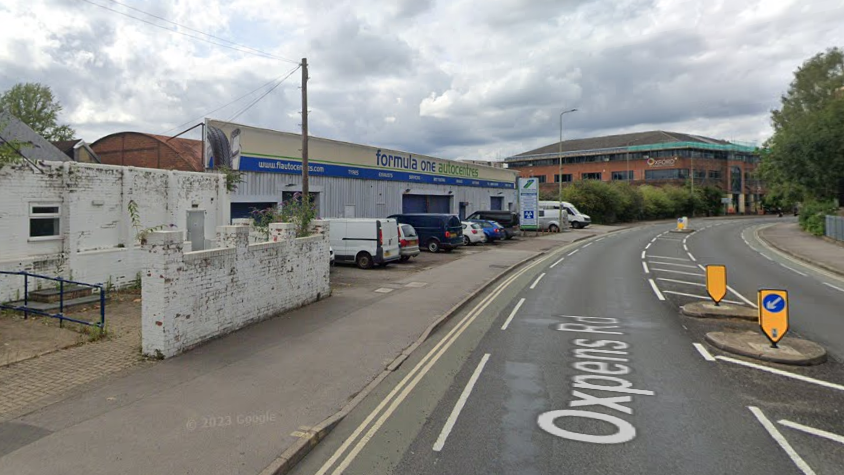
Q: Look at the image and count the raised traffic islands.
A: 3